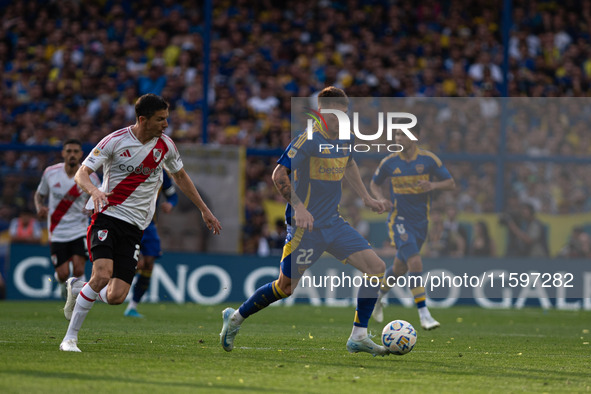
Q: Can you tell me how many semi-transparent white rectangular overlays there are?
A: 1